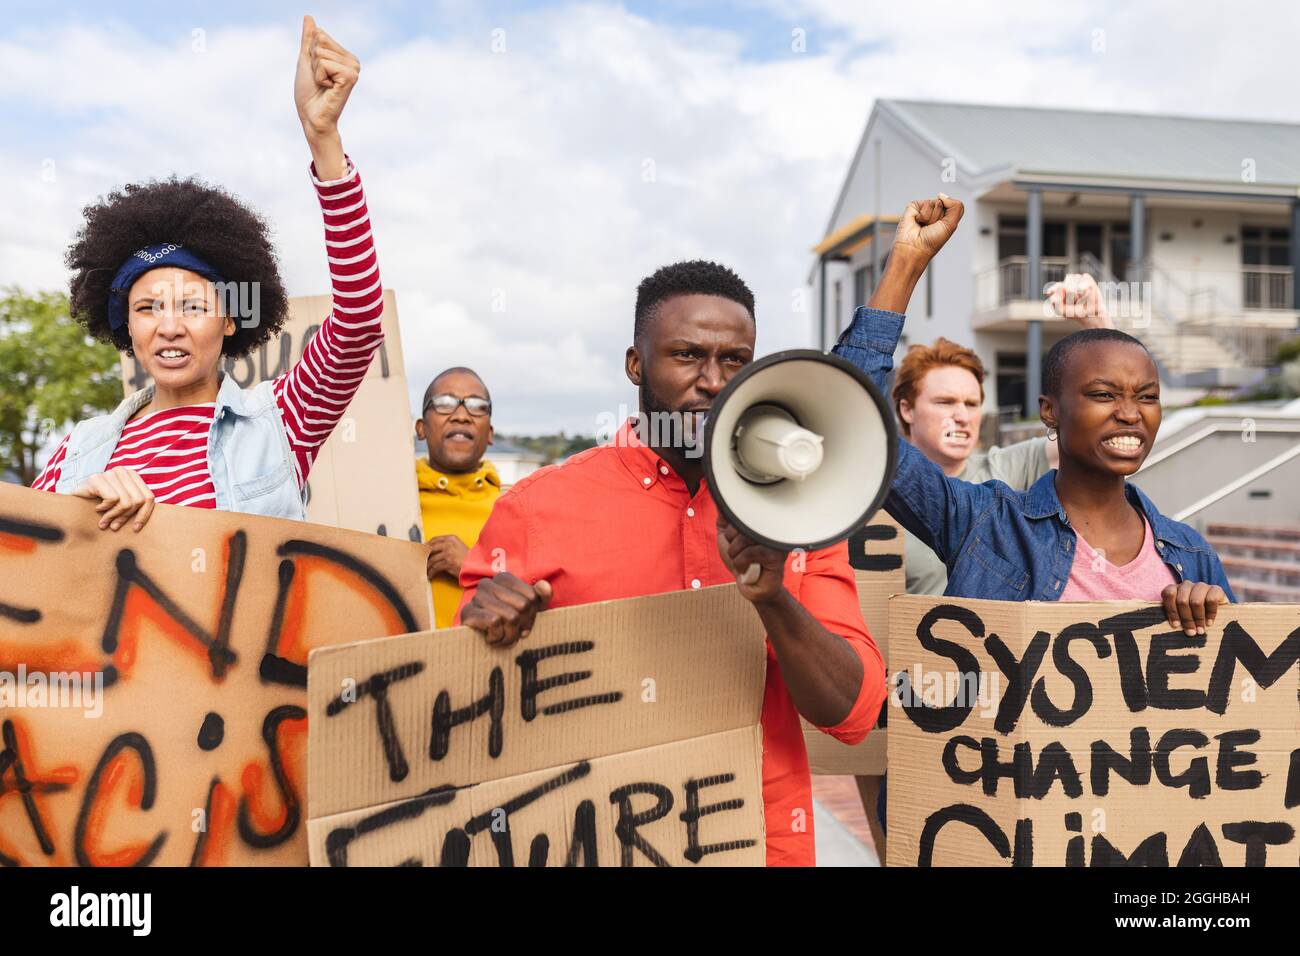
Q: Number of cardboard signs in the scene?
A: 5